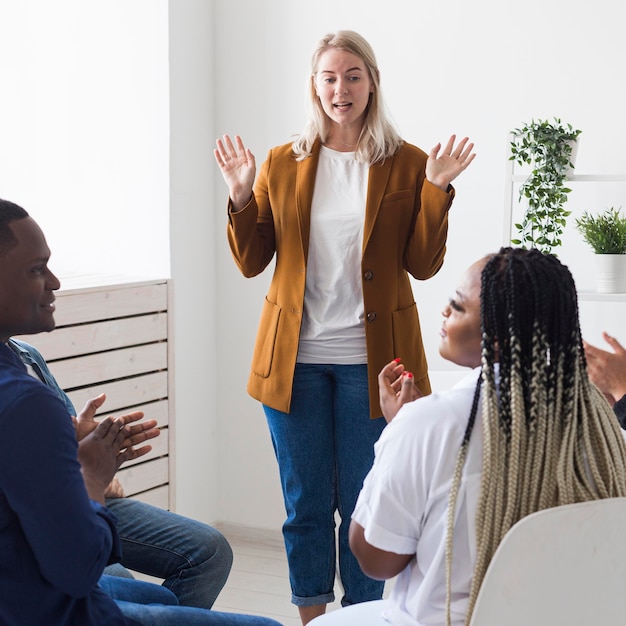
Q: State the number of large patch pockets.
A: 2